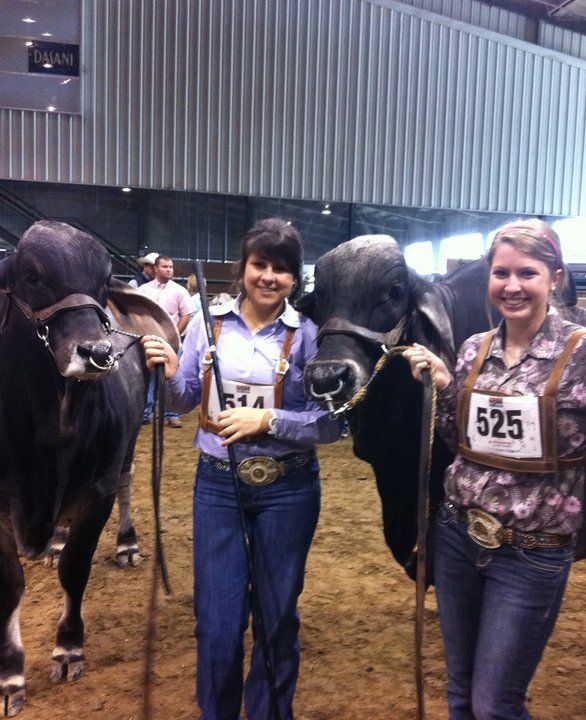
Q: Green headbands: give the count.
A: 0